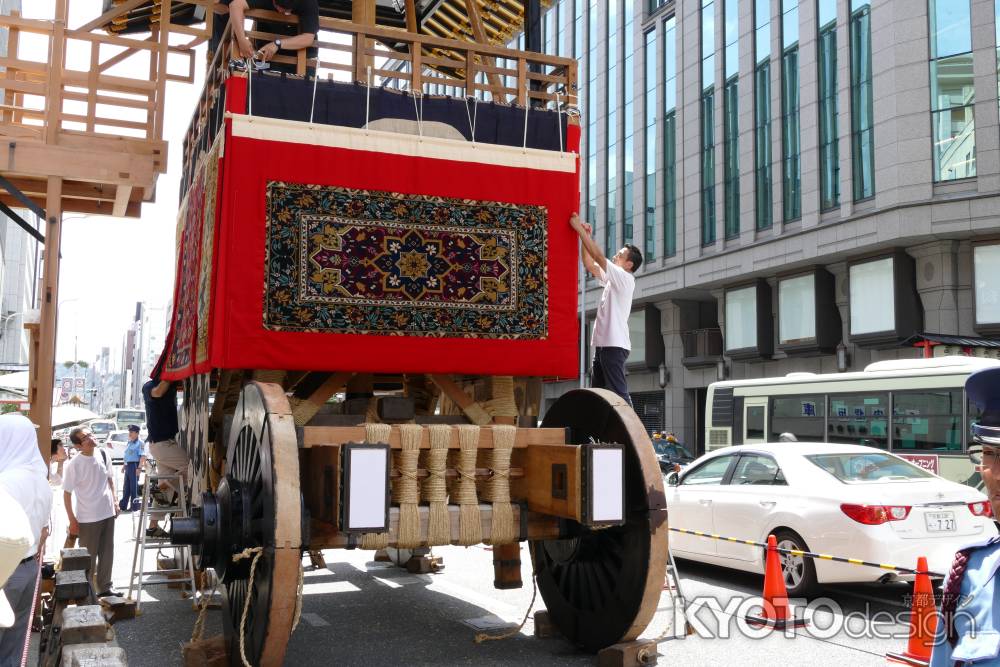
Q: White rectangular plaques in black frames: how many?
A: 2